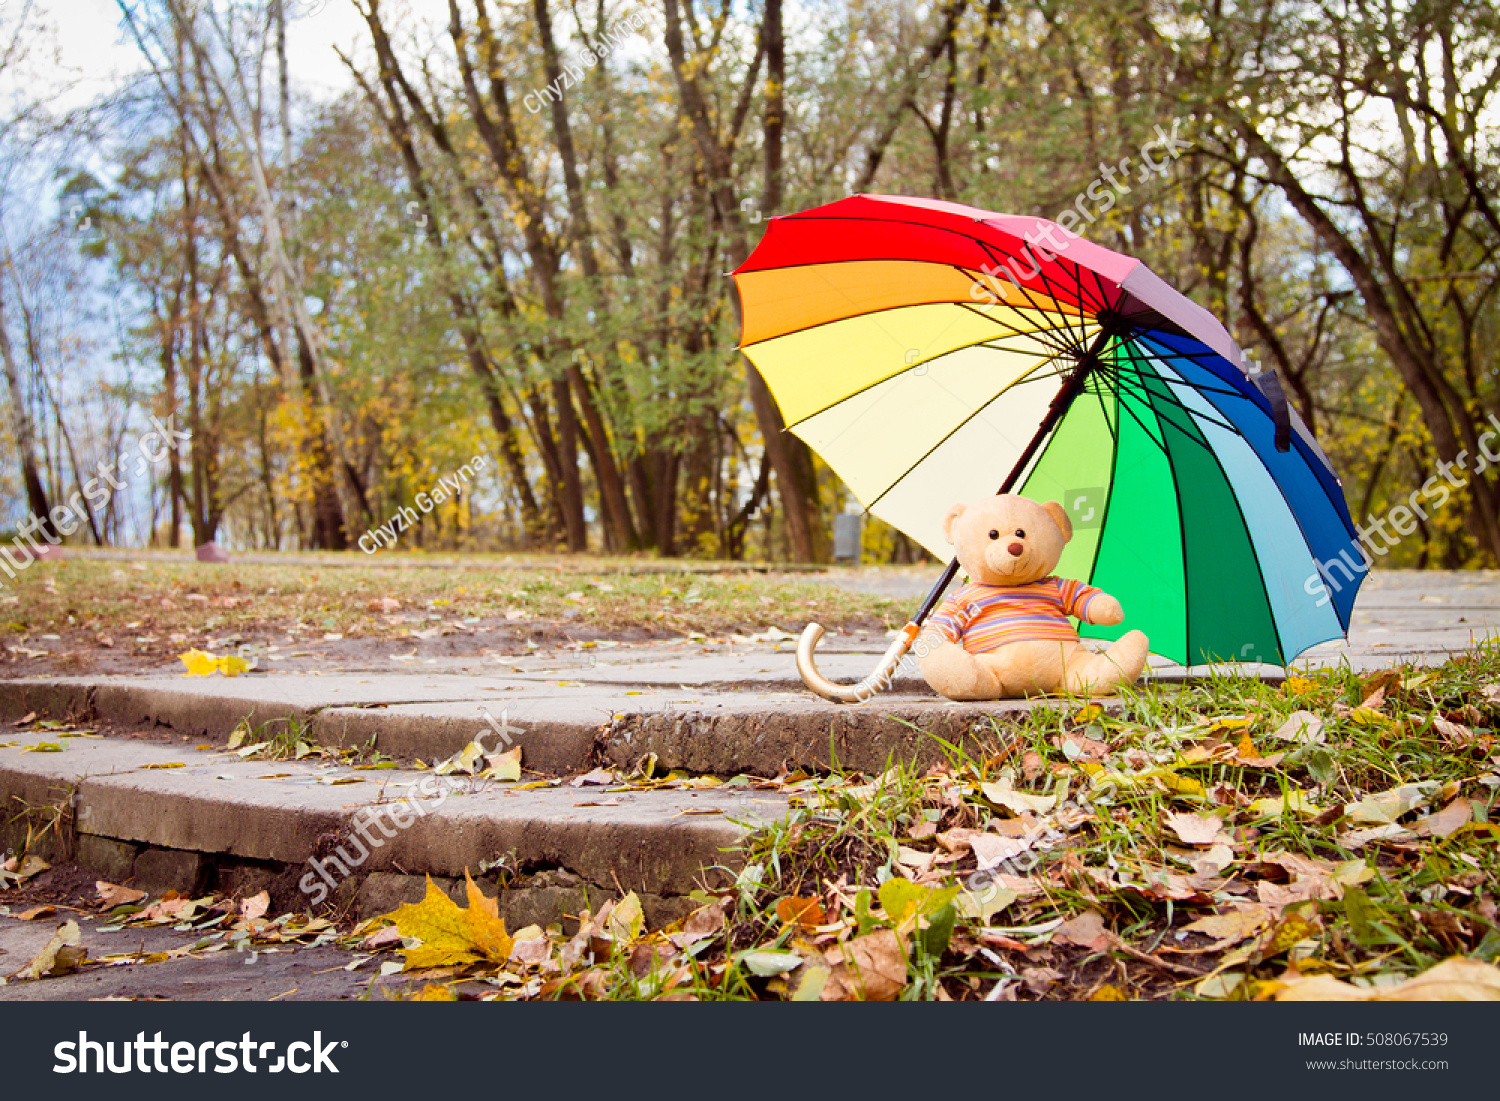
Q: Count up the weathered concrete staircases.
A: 1